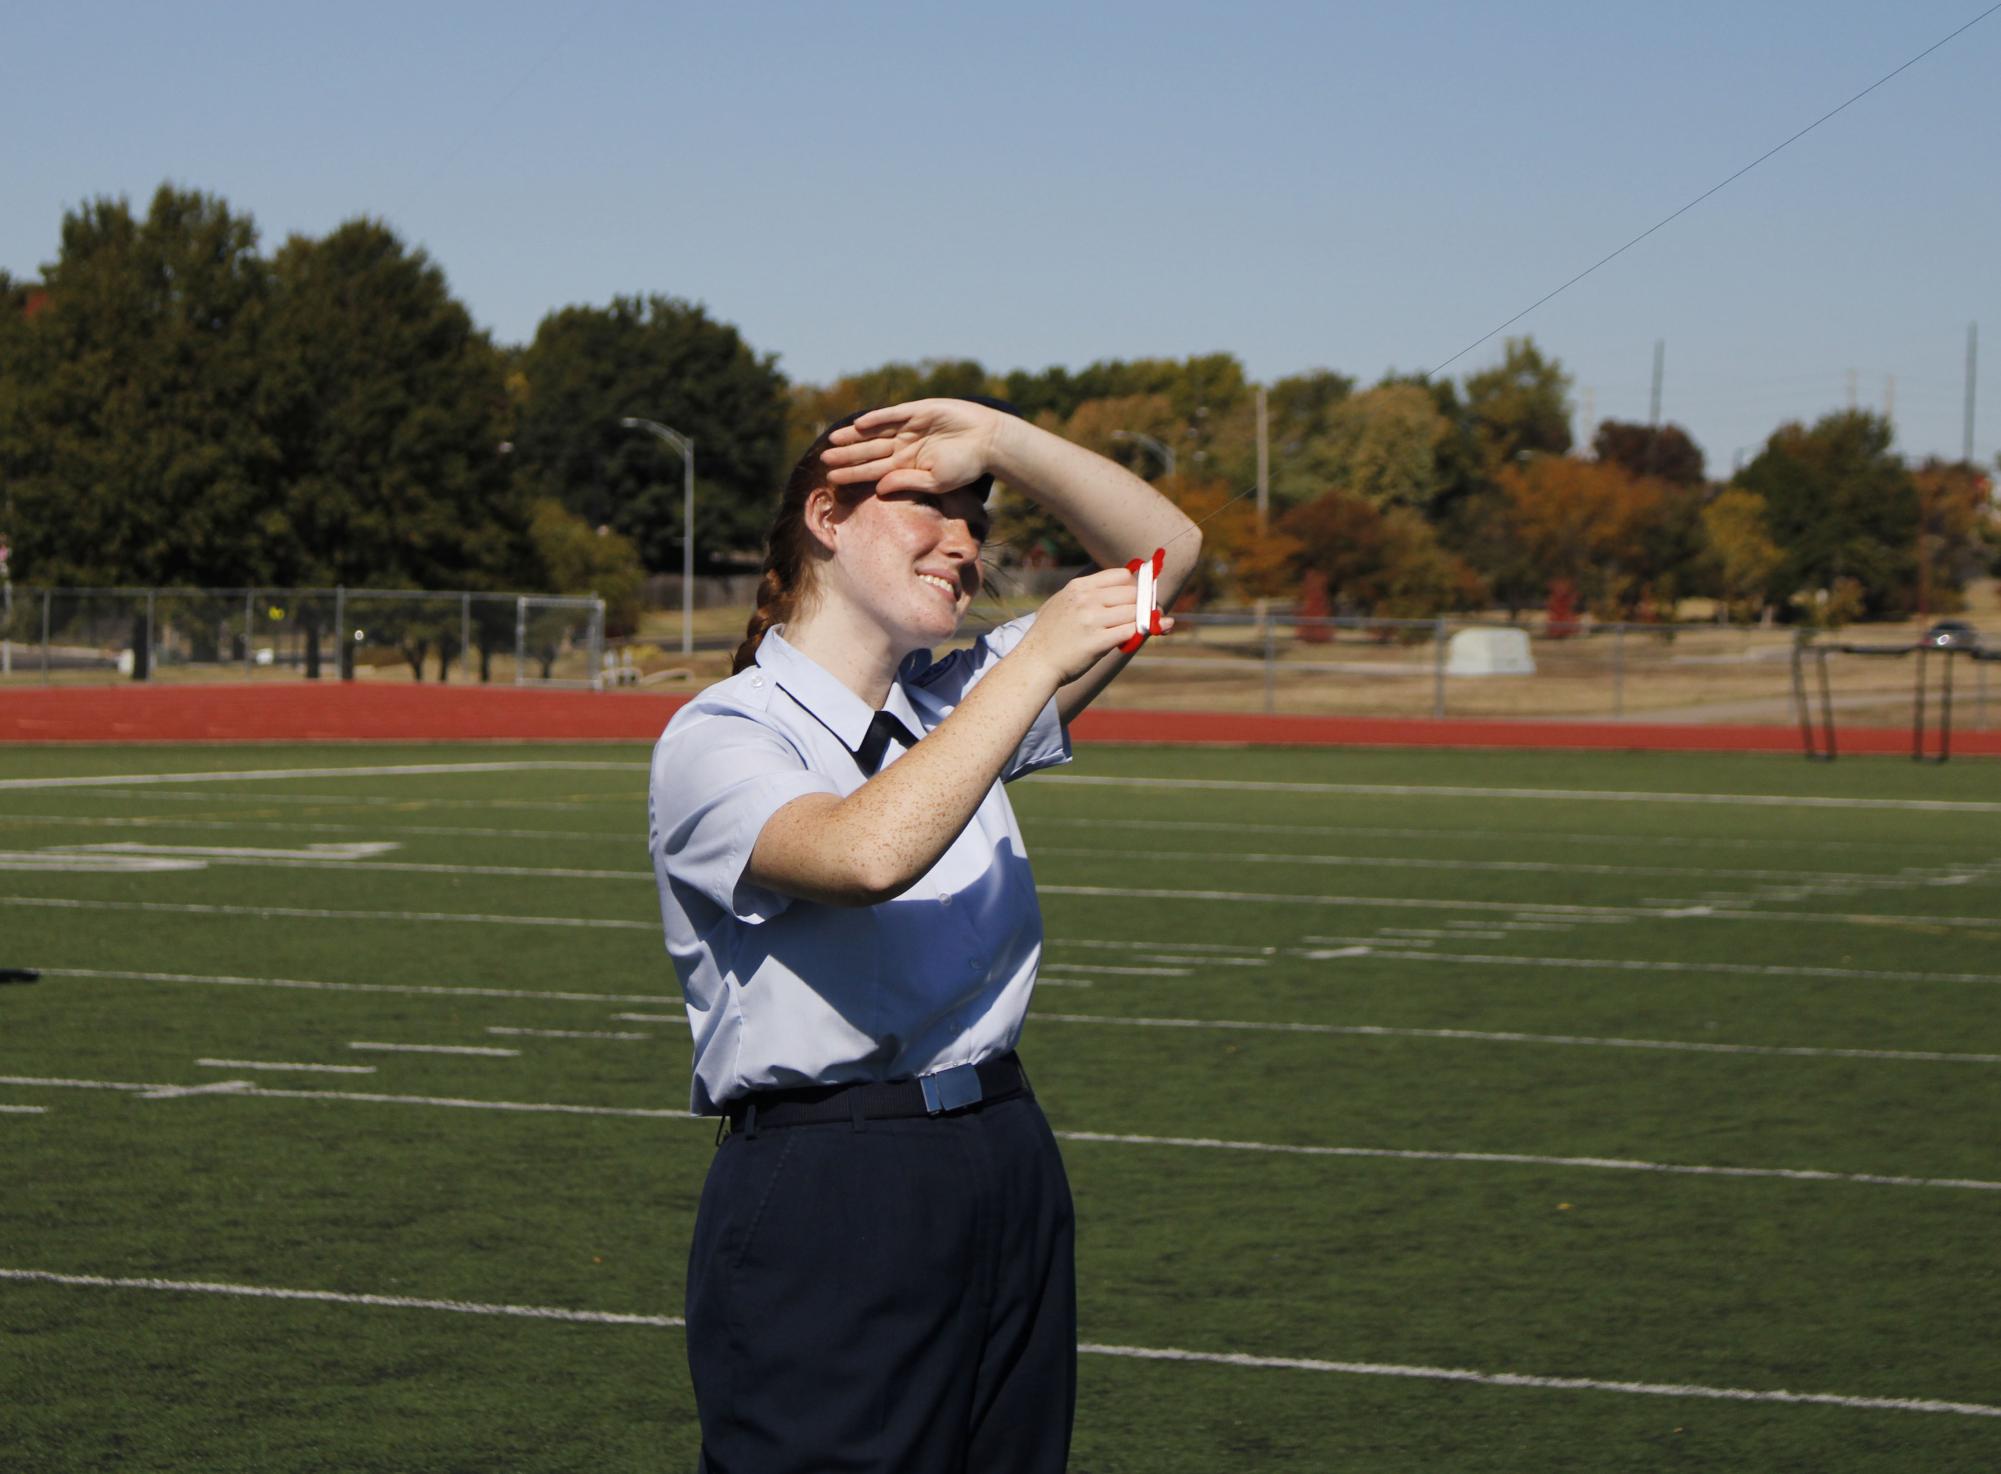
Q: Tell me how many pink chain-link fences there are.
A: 0